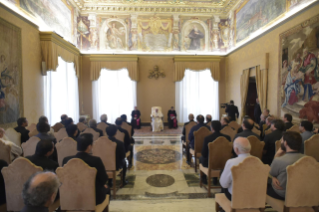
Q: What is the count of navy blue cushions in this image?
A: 0